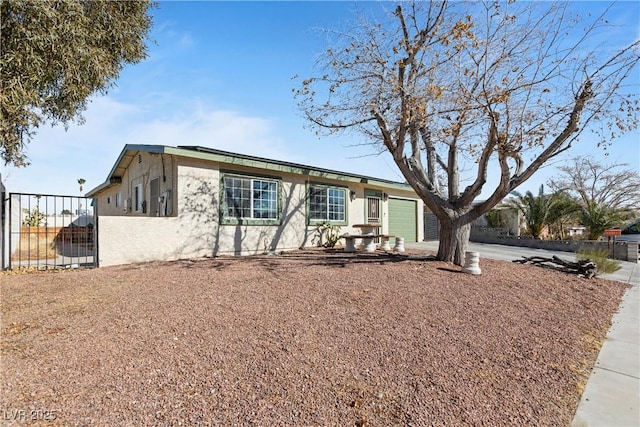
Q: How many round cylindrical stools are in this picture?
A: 2